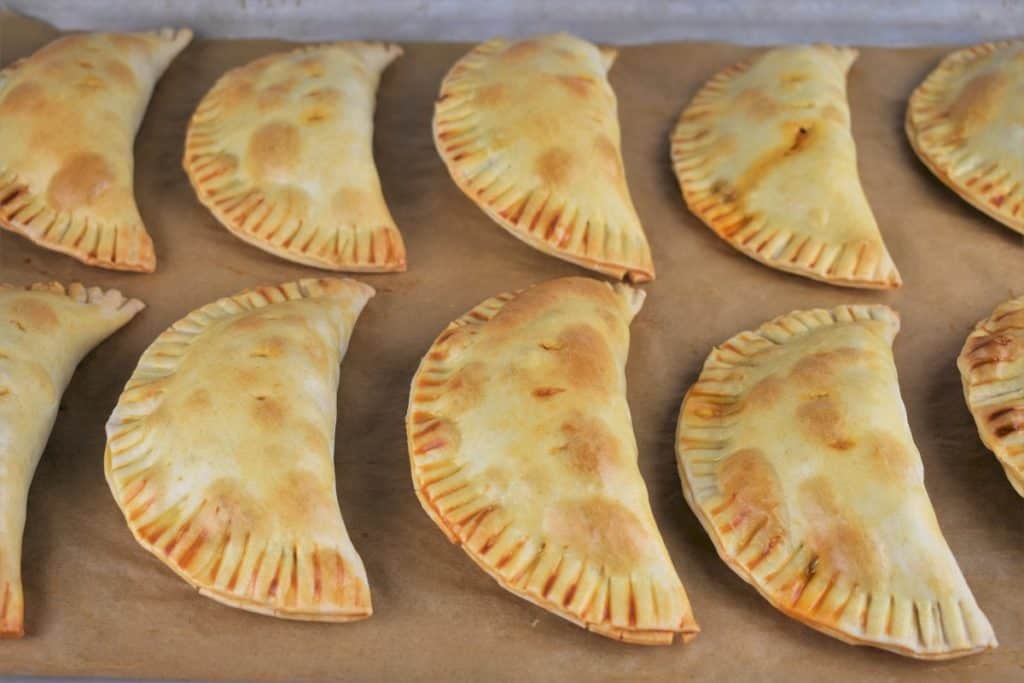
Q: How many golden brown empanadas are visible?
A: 10